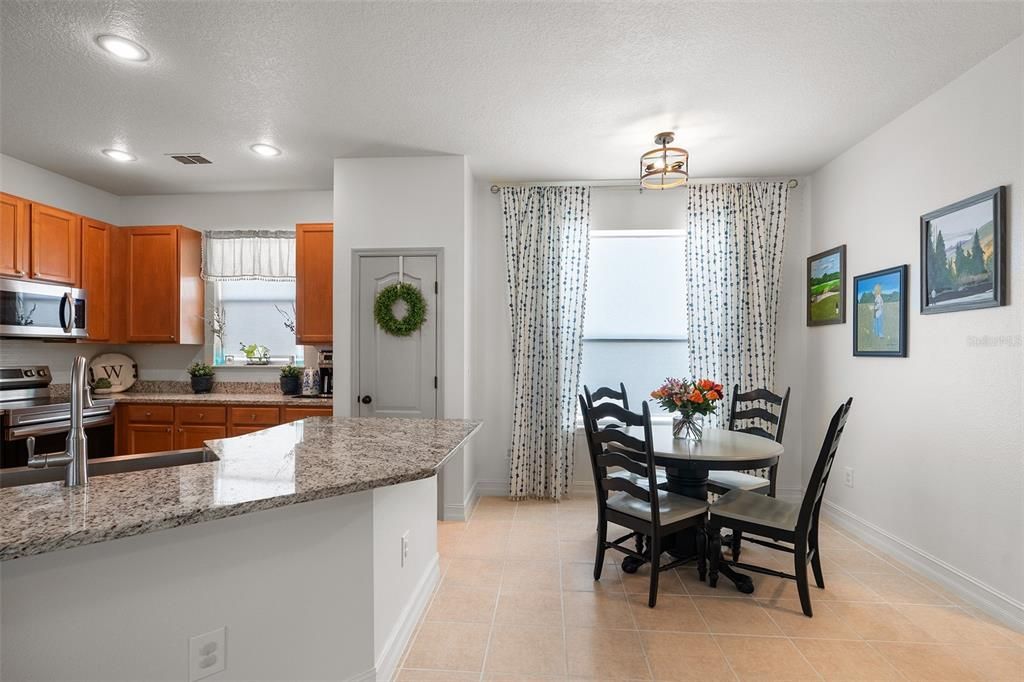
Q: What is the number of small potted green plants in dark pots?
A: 2